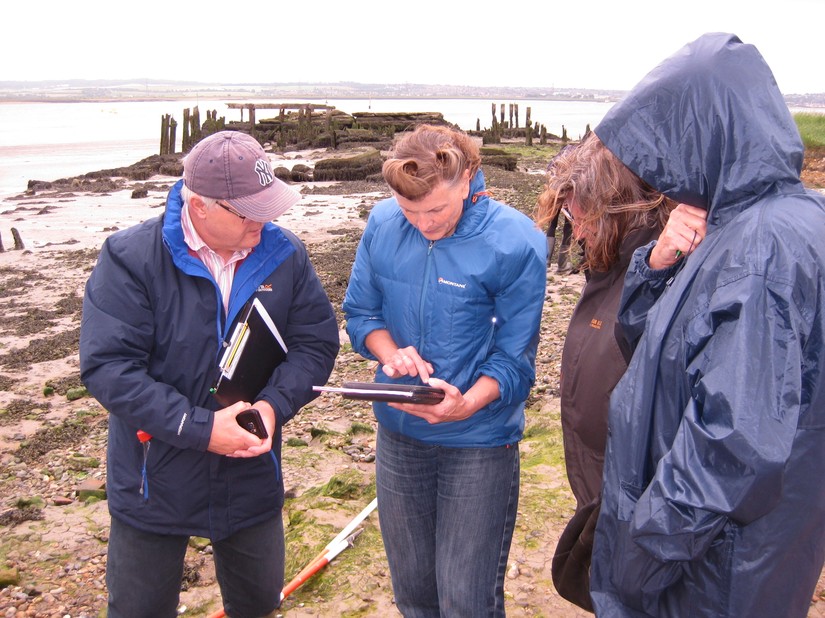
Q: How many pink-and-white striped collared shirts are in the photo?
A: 1